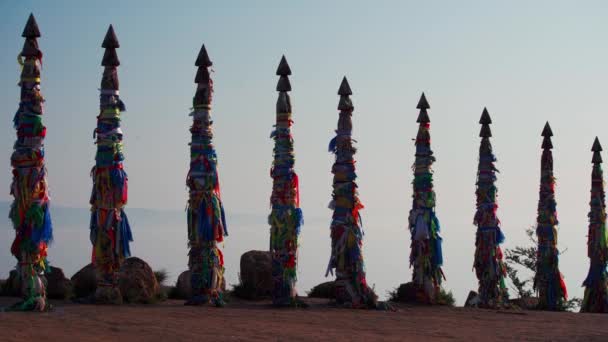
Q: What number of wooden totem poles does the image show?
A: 9